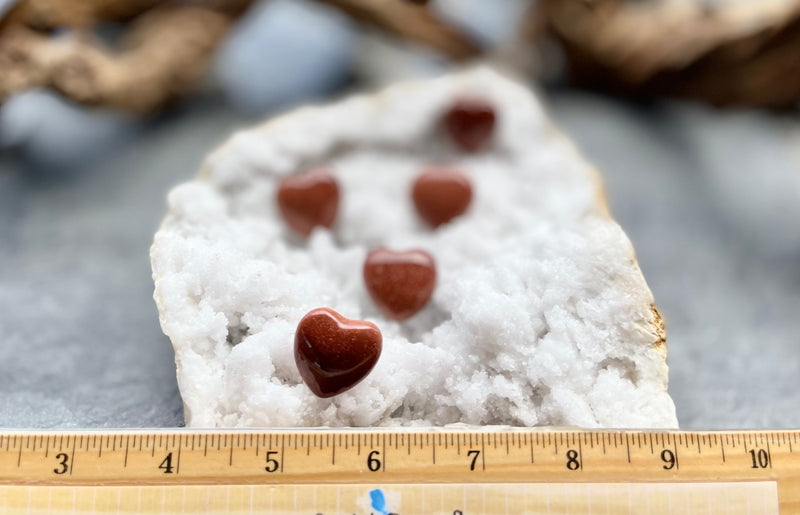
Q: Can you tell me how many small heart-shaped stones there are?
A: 5